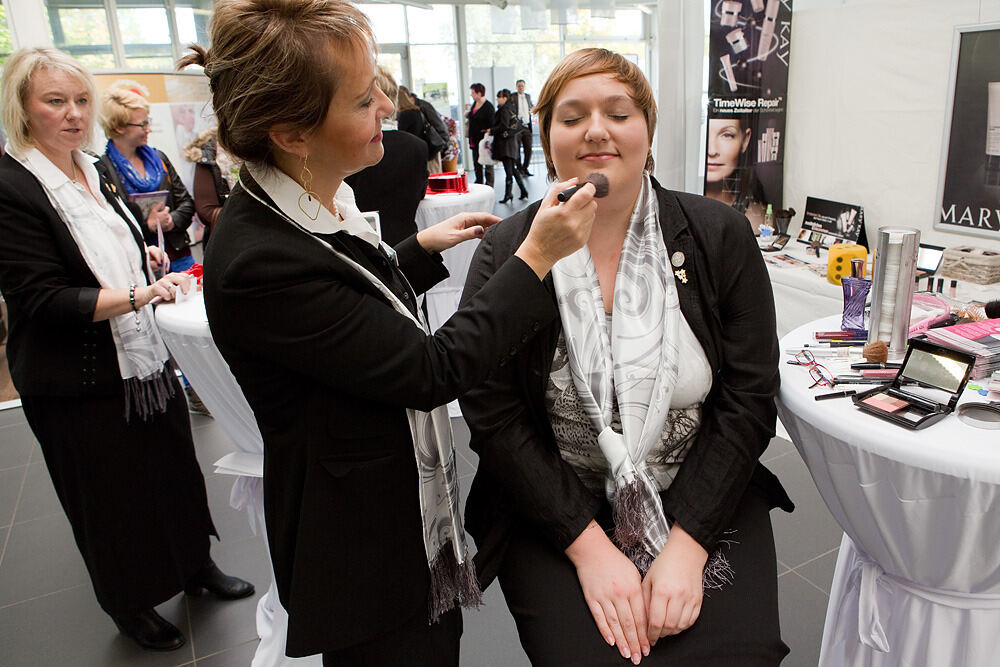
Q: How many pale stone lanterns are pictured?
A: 0